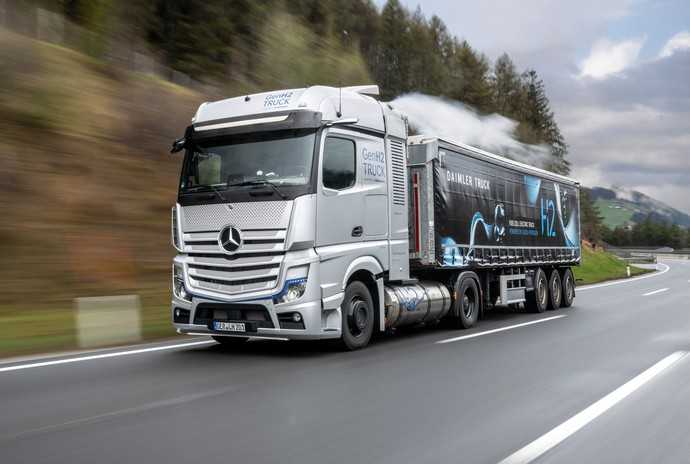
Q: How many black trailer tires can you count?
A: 3